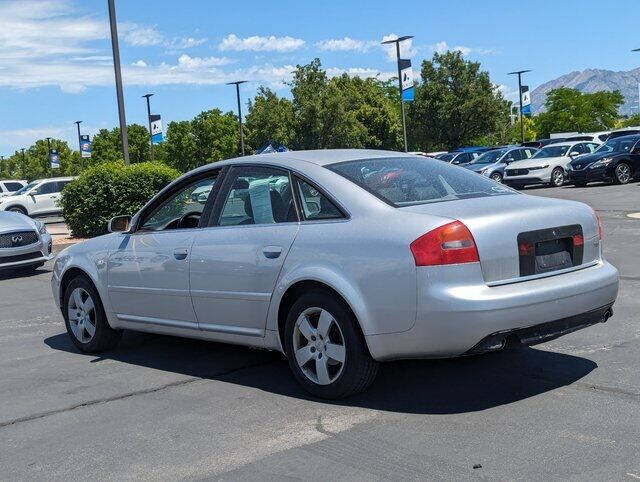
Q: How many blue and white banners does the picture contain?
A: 5